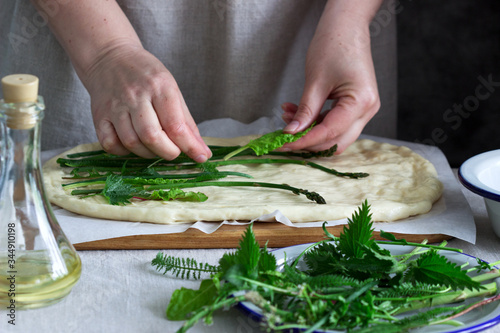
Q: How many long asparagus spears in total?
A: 3